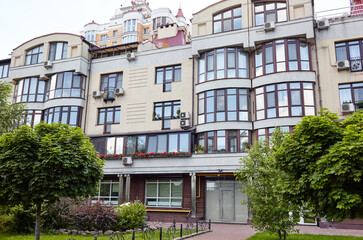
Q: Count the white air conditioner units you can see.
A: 11